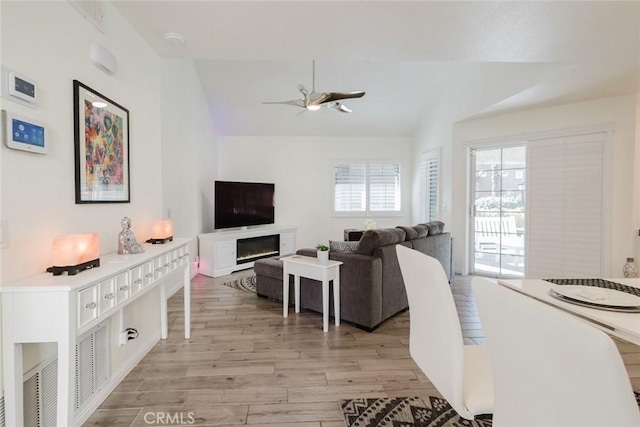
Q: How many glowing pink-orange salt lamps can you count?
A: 2